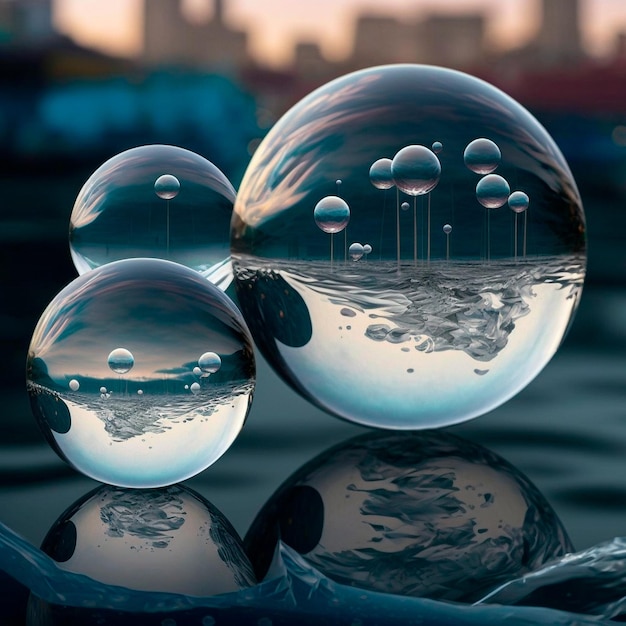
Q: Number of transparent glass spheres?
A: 3